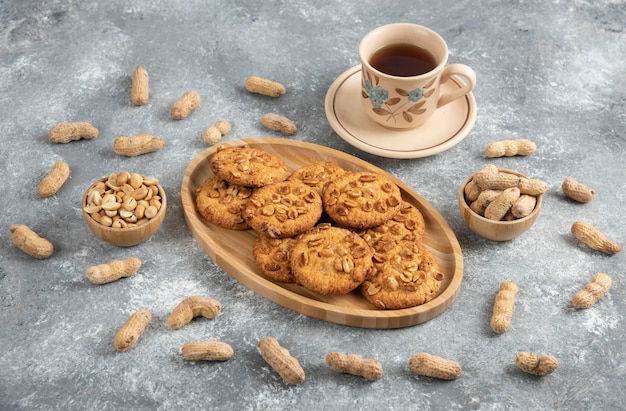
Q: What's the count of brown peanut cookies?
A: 9